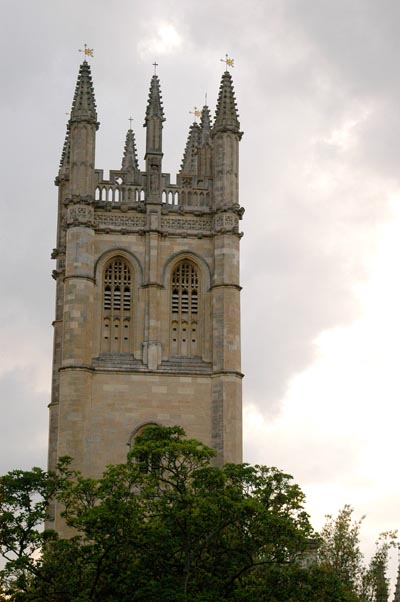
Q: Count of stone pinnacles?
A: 7